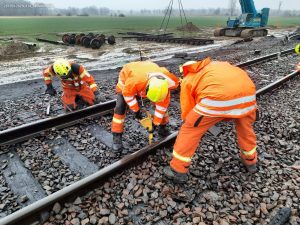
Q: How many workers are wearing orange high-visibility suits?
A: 3